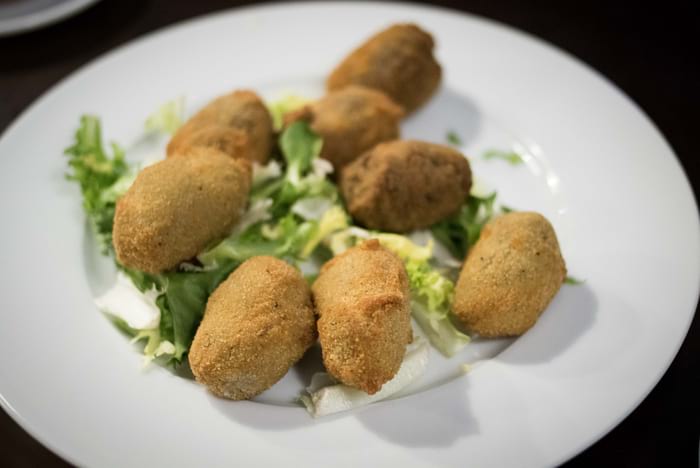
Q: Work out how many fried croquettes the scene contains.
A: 8